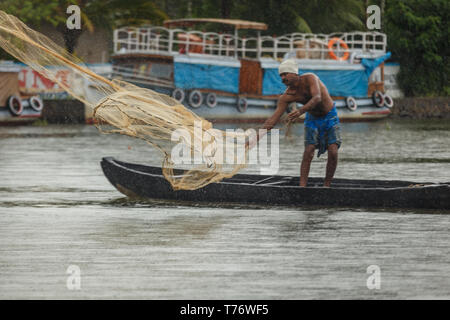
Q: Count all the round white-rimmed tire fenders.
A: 9